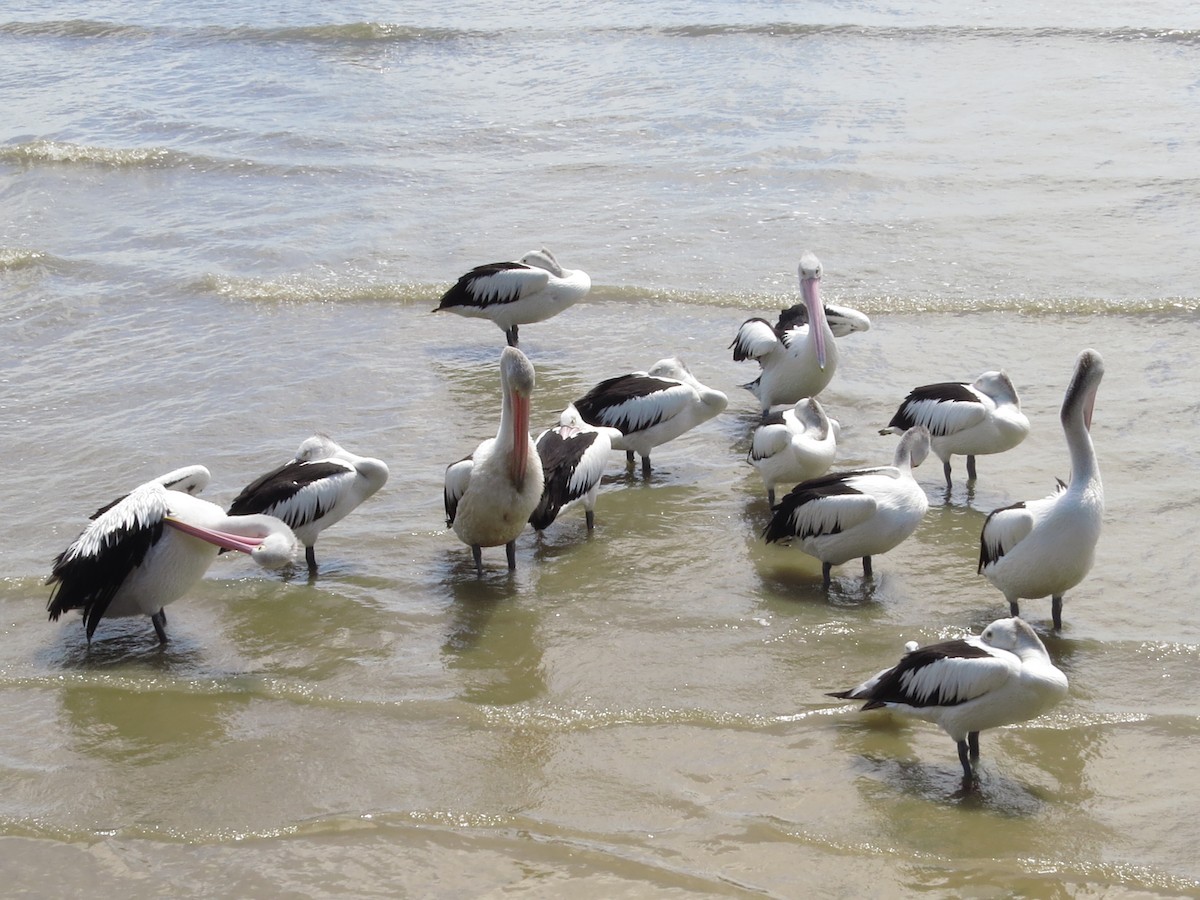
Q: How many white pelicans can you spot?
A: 12